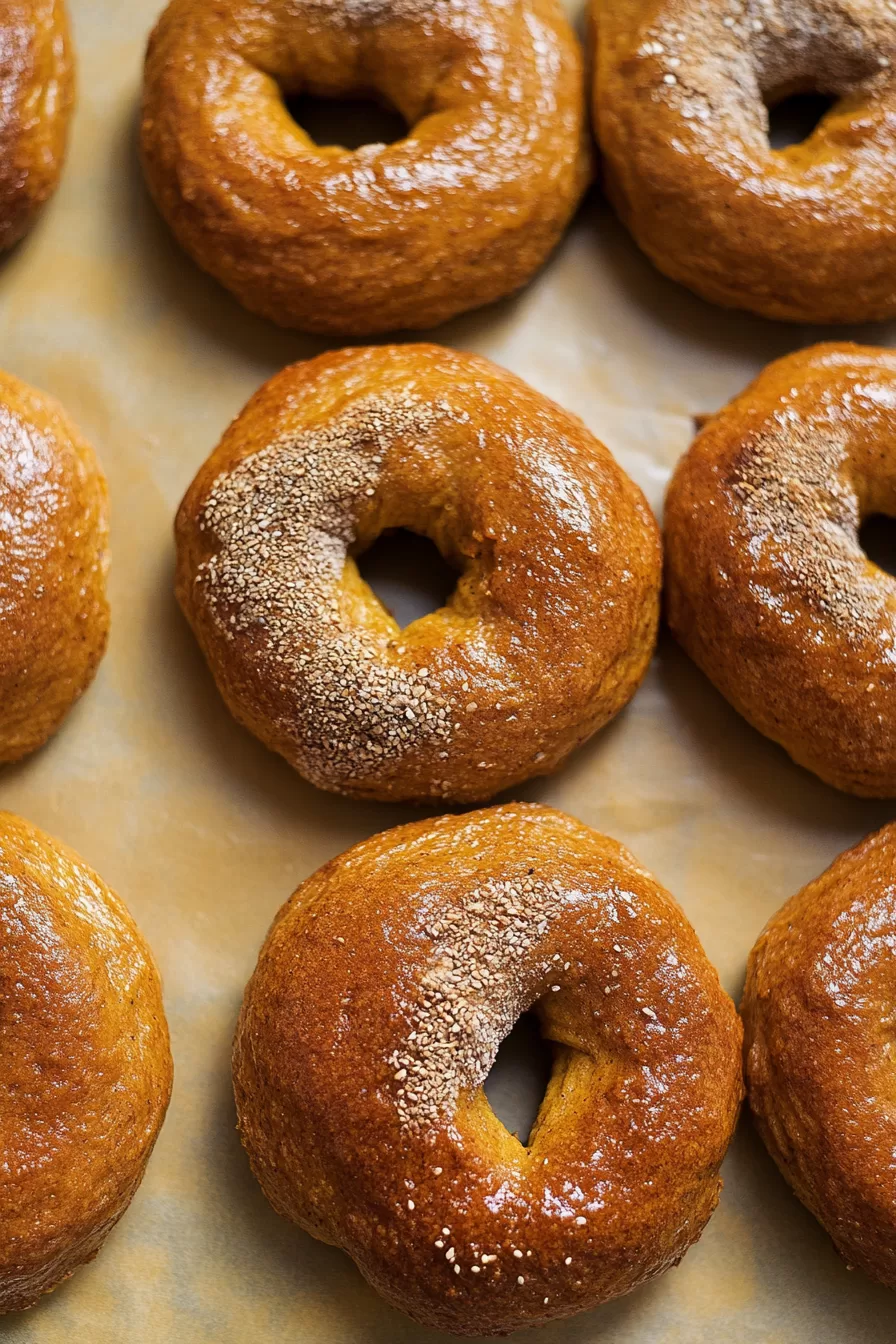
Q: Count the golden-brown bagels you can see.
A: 9